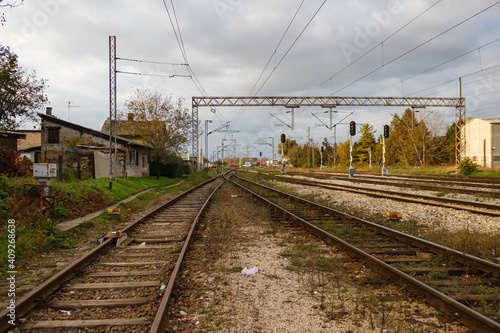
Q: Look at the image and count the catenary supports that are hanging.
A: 3